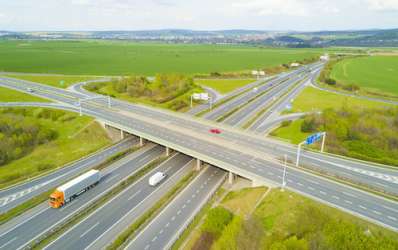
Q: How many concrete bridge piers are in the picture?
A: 5